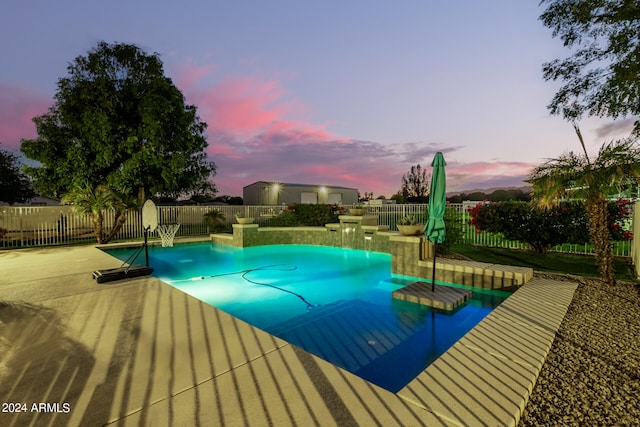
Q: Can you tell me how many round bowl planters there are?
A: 3